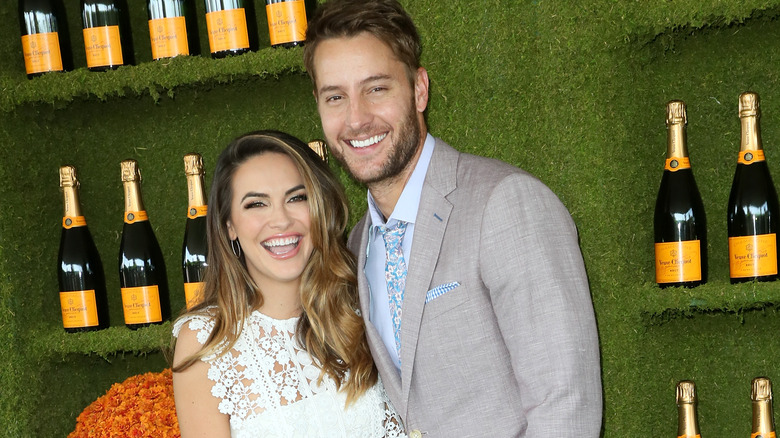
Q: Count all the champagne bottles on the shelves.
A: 13